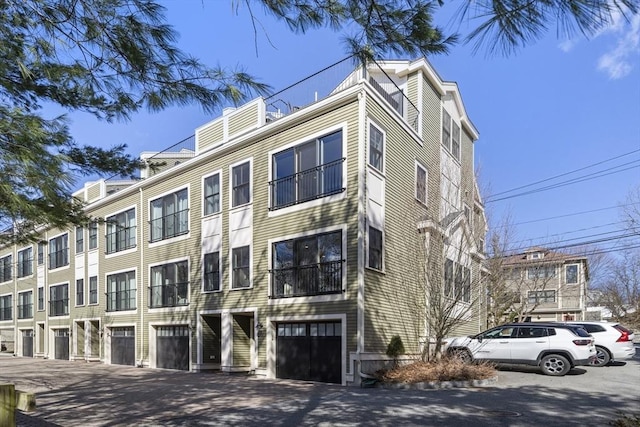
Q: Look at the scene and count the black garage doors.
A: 5